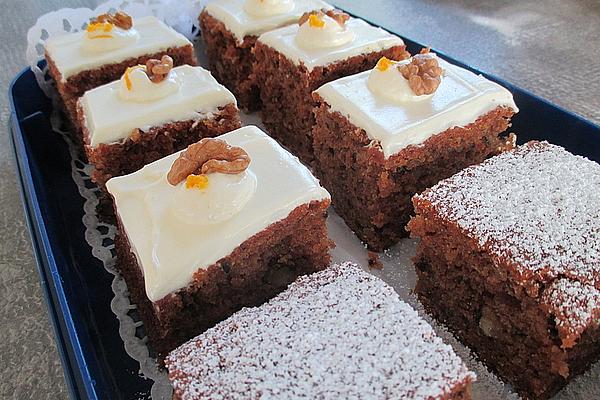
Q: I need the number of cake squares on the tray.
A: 8